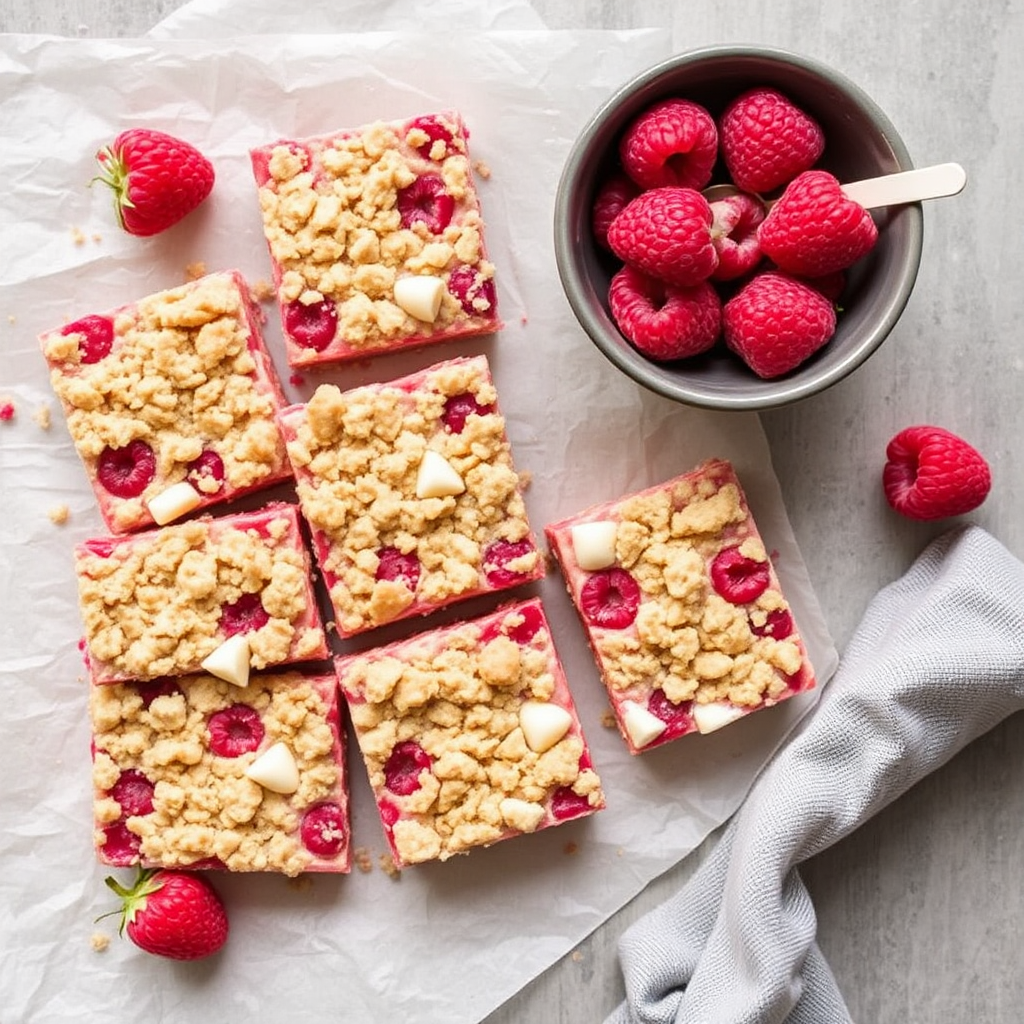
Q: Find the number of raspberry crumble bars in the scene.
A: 7